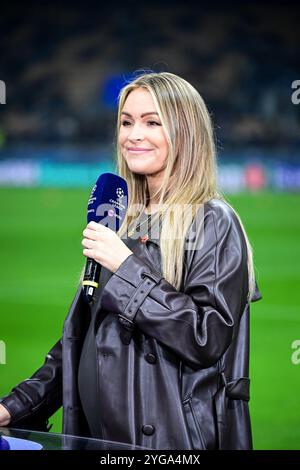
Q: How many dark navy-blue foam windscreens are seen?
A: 1